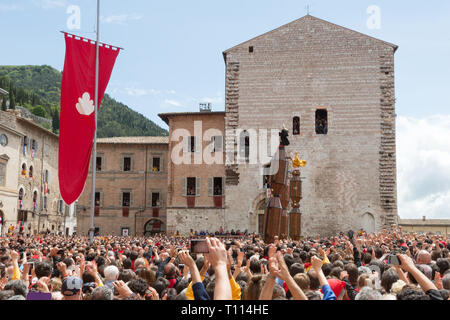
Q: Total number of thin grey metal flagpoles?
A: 1